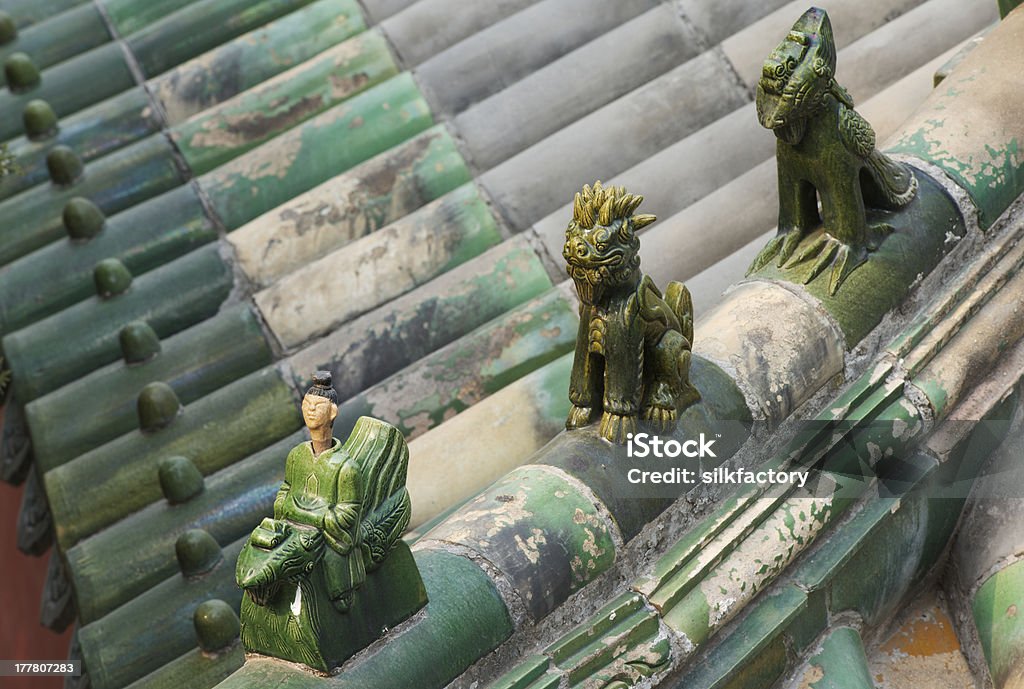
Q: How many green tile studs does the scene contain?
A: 11